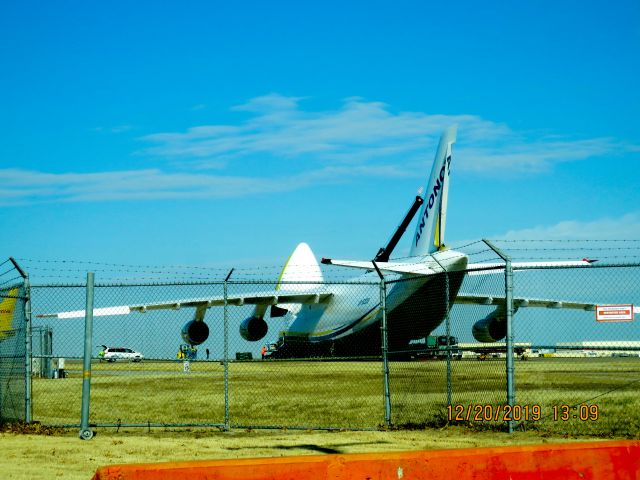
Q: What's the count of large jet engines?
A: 3